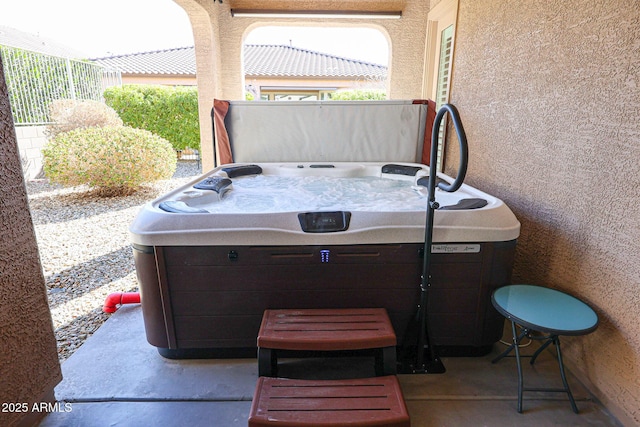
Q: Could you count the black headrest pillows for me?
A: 6